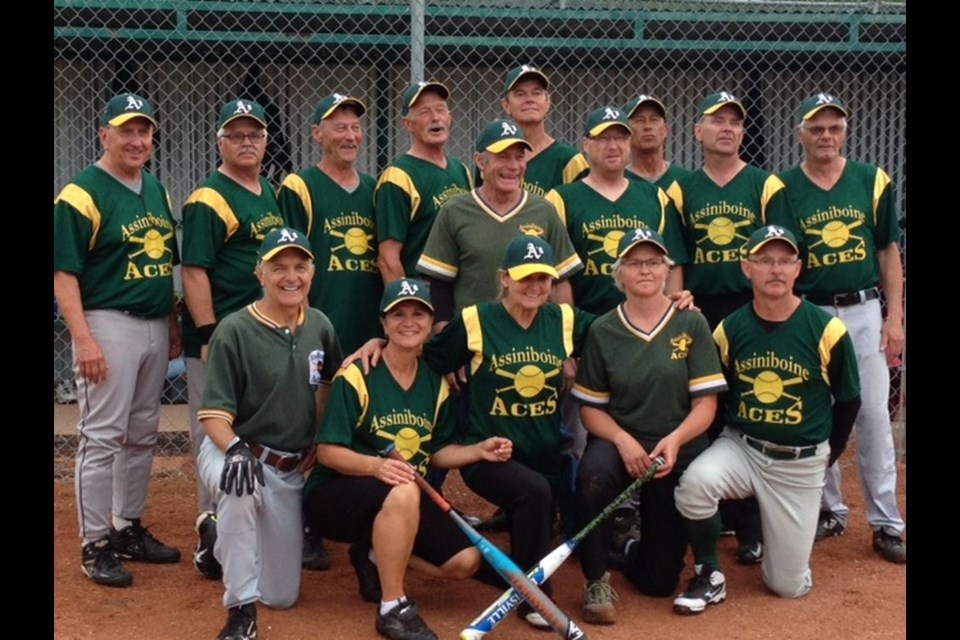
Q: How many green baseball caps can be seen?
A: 15